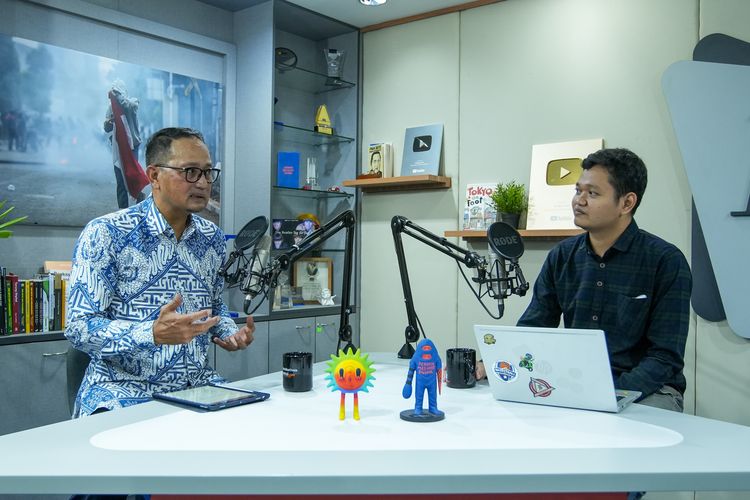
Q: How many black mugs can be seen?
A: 2